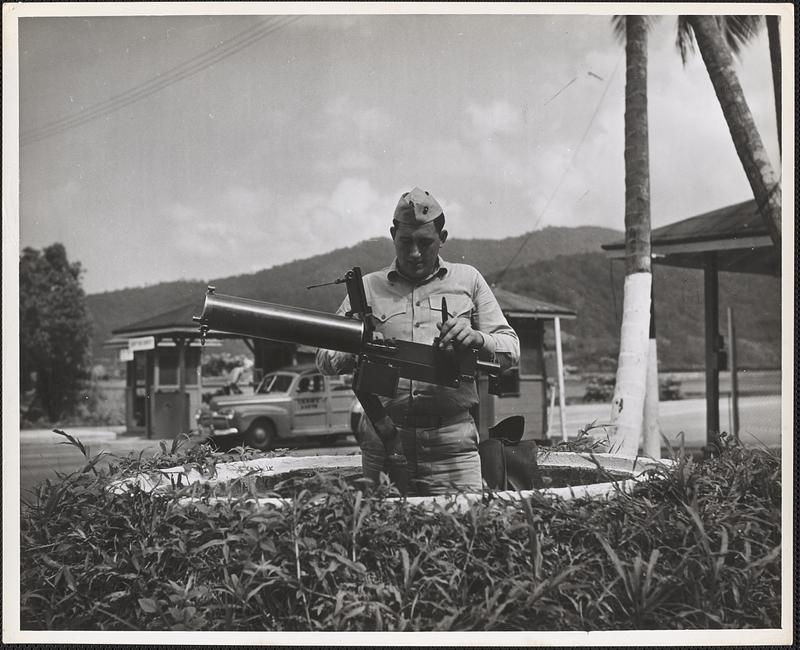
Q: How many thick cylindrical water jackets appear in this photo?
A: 1